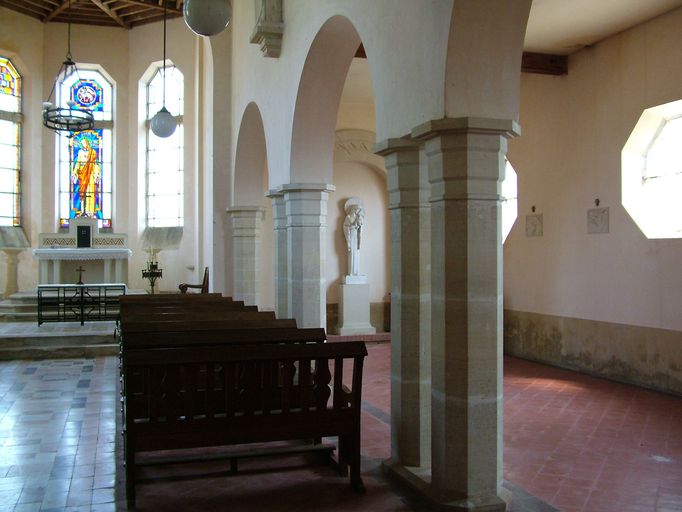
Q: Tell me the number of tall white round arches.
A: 3